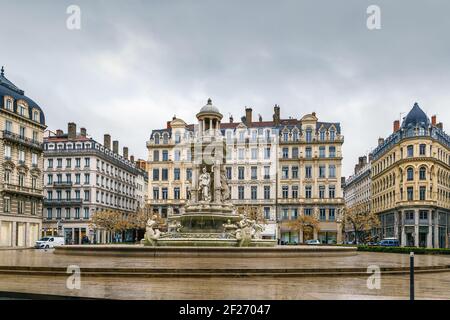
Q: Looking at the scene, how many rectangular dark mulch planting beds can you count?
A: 0